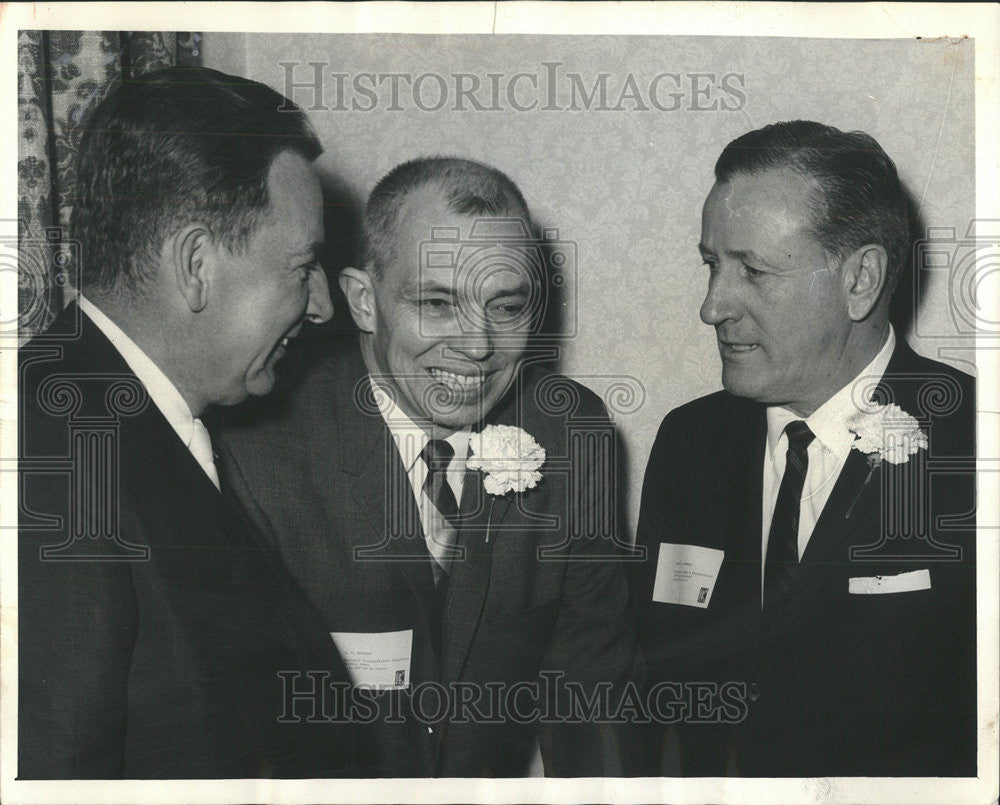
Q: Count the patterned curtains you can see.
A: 1